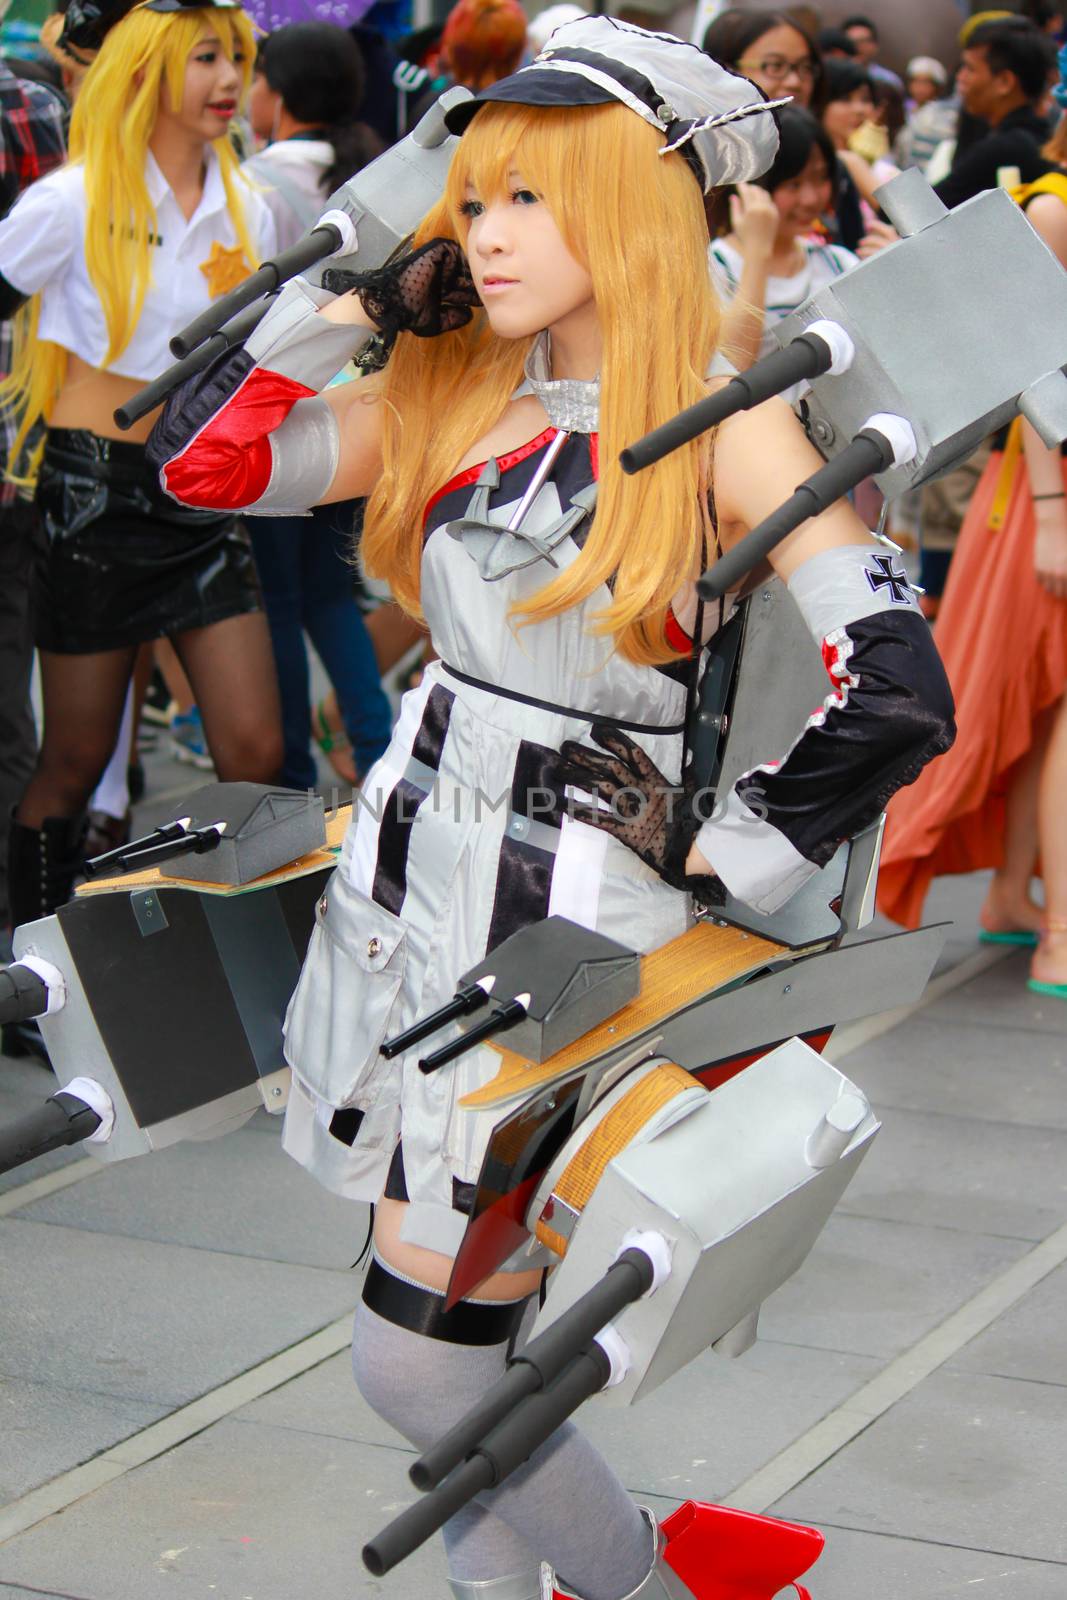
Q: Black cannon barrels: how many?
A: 12